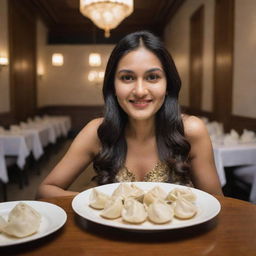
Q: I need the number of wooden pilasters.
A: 3